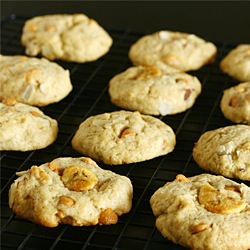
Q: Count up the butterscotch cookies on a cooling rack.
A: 11